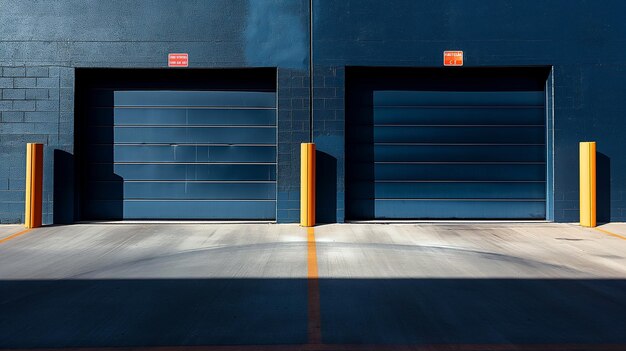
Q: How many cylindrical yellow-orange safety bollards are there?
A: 3